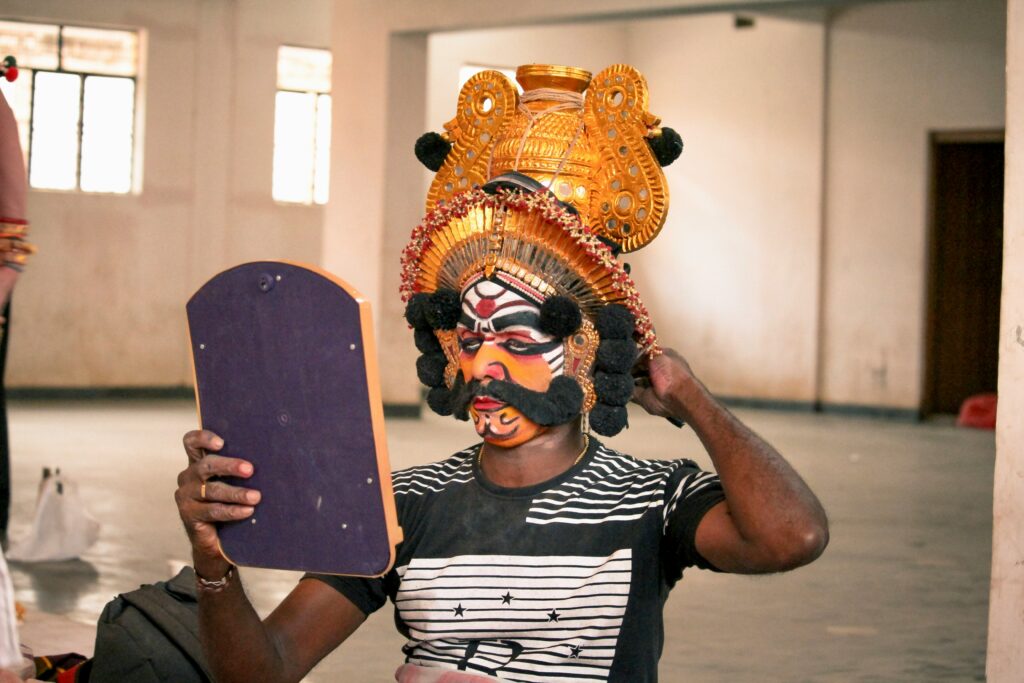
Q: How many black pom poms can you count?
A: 12